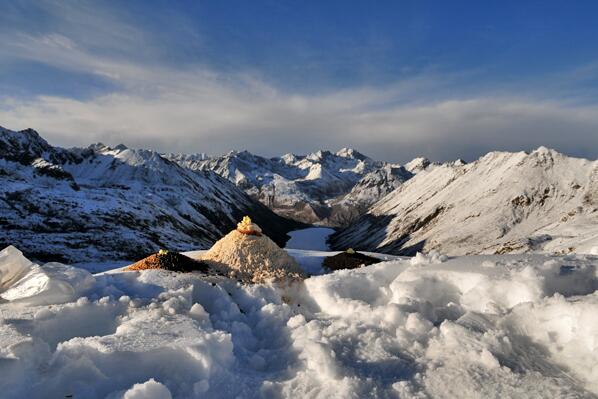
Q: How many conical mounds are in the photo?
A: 3